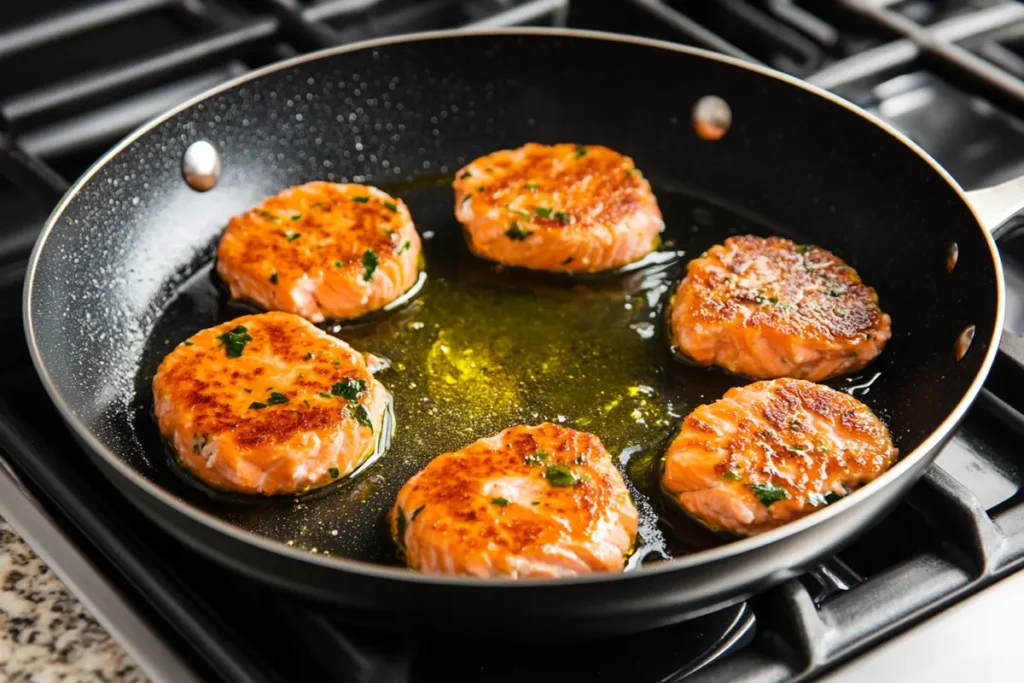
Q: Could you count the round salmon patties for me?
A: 6